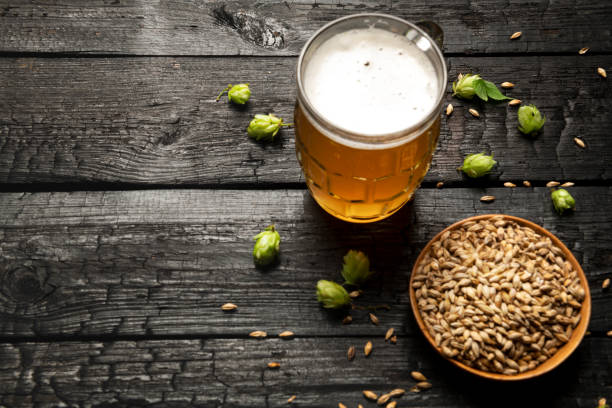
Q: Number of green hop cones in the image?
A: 9